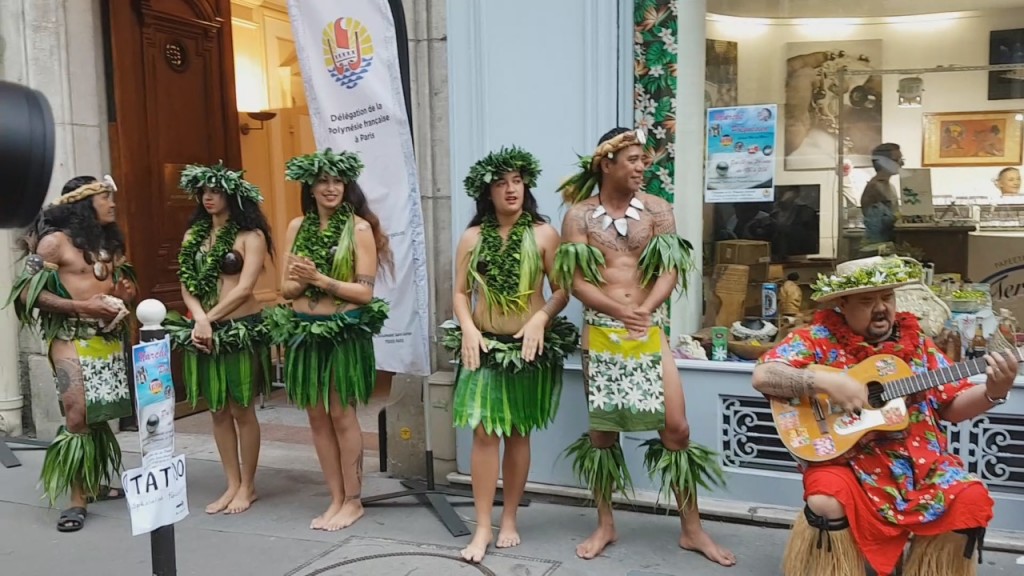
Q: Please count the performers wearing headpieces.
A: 6